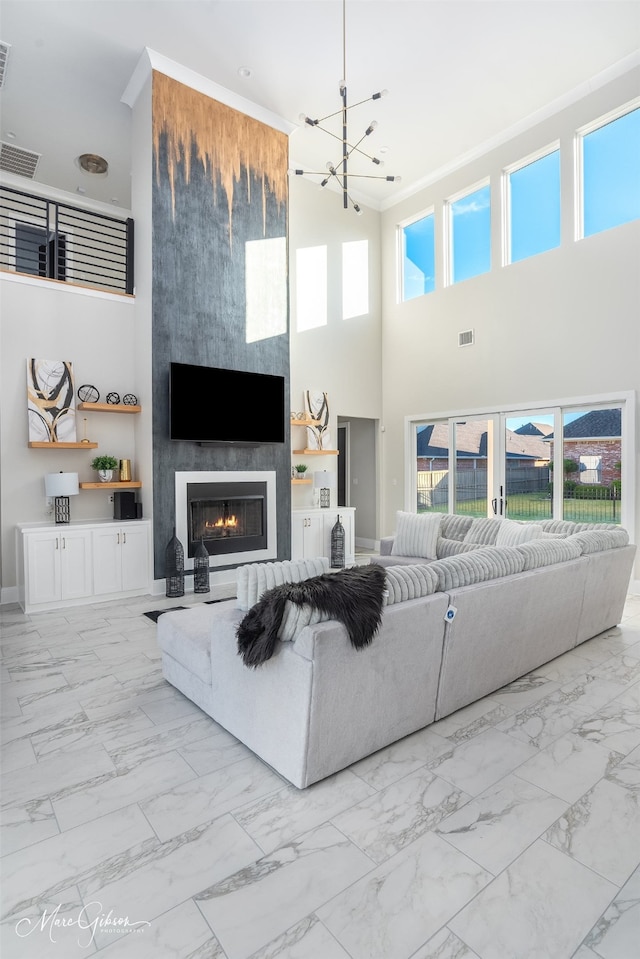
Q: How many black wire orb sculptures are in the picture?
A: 3